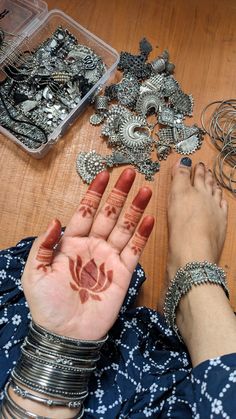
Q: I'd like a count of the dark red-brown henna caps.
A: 5